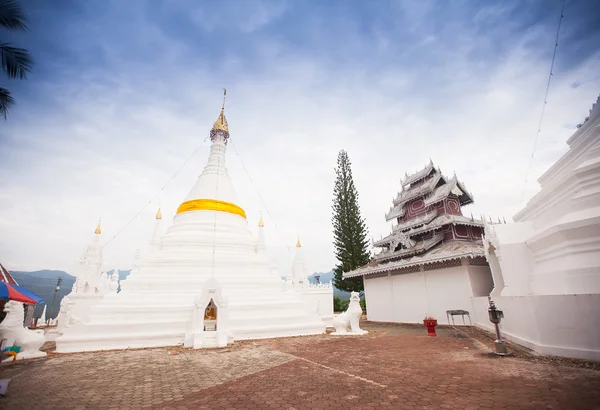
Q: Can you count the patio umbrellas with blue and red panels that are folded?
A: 0